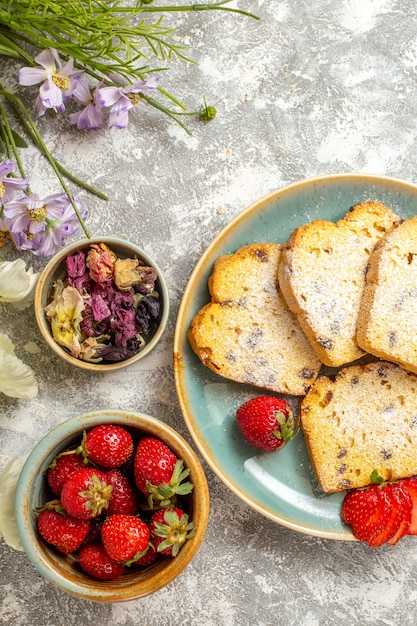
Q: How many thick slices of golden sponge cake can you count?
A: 4